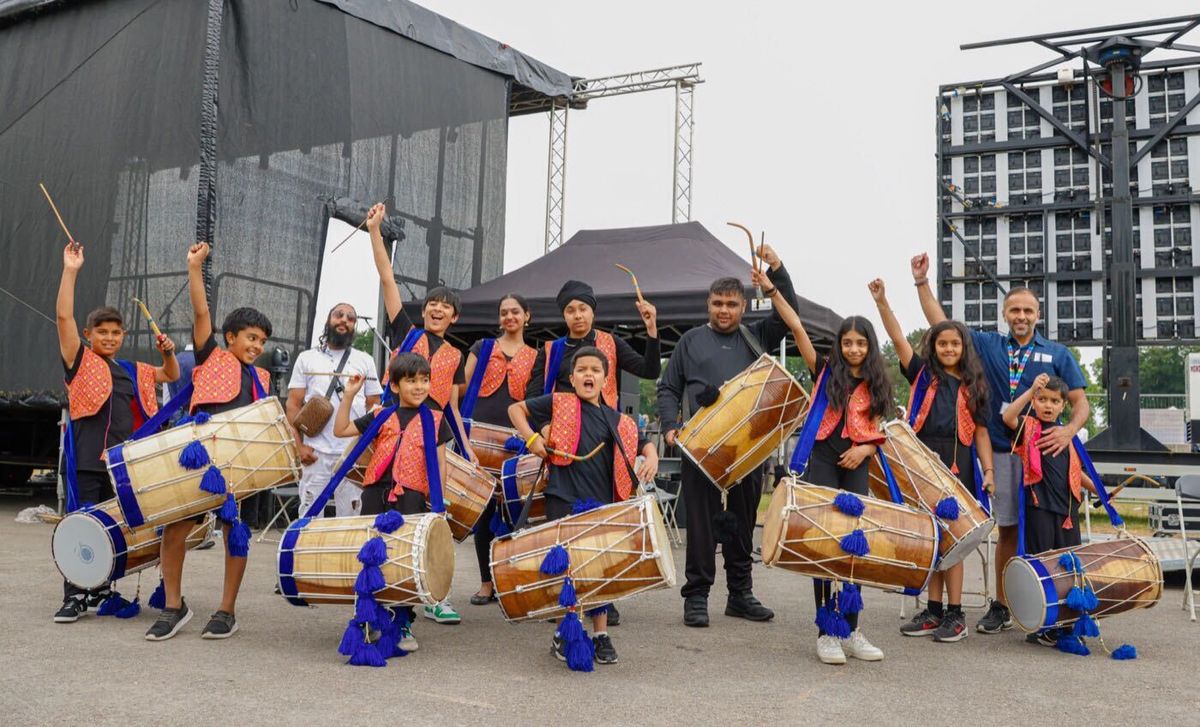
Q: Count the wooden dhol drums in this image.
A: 11